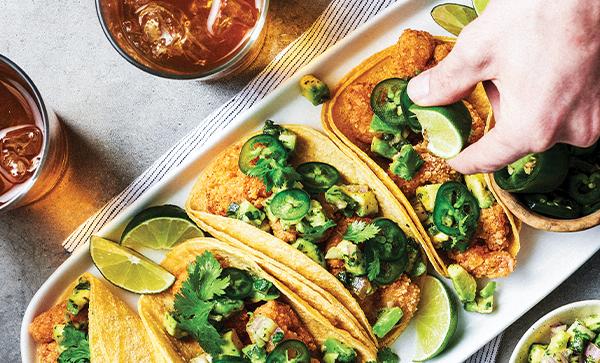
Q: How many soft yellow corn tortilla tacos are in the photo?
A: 4